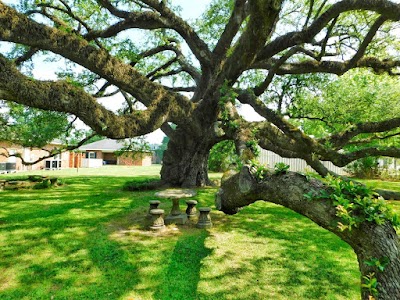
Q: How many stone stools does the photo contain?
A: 4